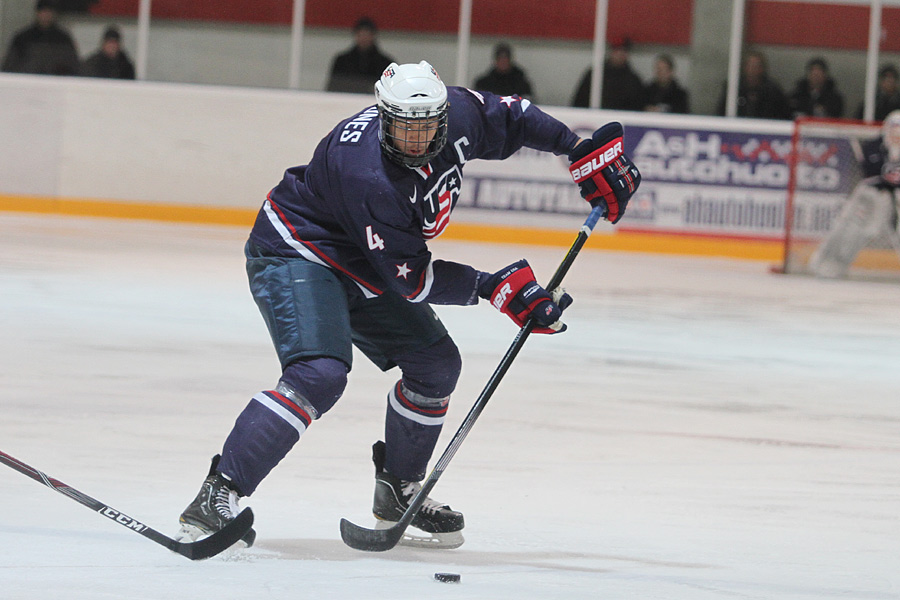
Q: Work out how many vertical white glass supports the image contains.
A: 6